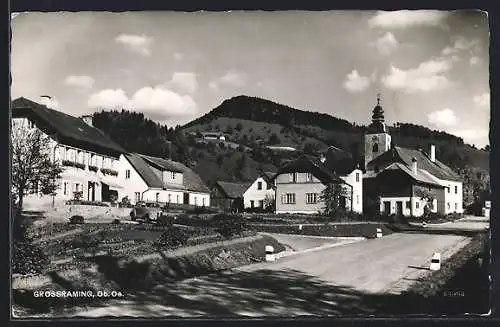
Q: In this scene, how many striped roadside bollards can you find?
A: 3